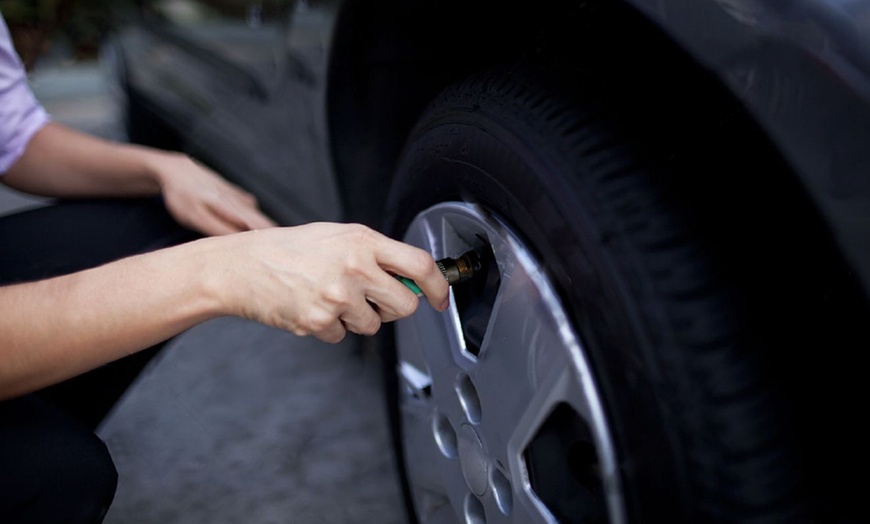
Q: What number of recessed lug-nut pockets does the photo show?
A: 4